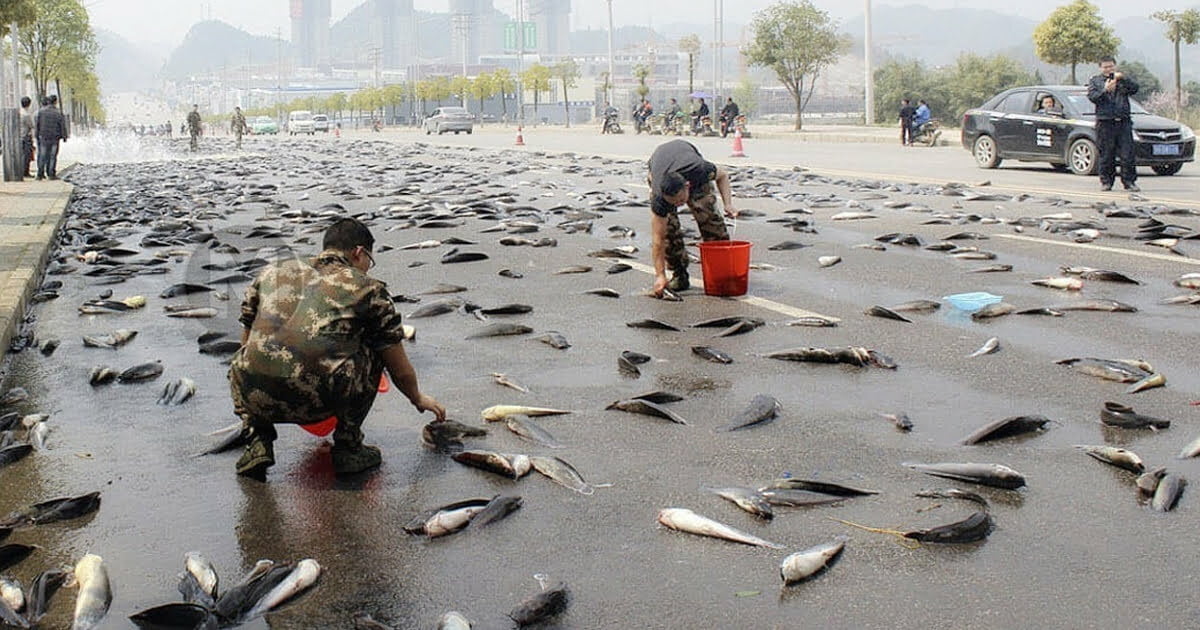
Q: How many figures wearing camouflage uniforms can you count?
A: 4